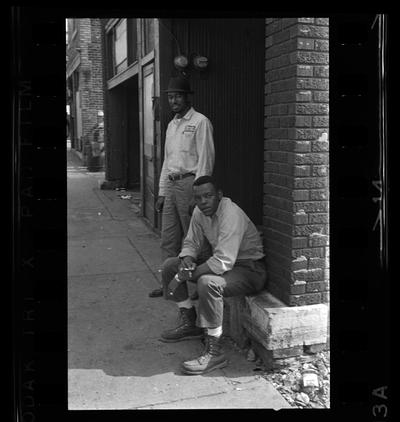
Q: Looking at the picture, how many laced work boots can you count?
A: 2